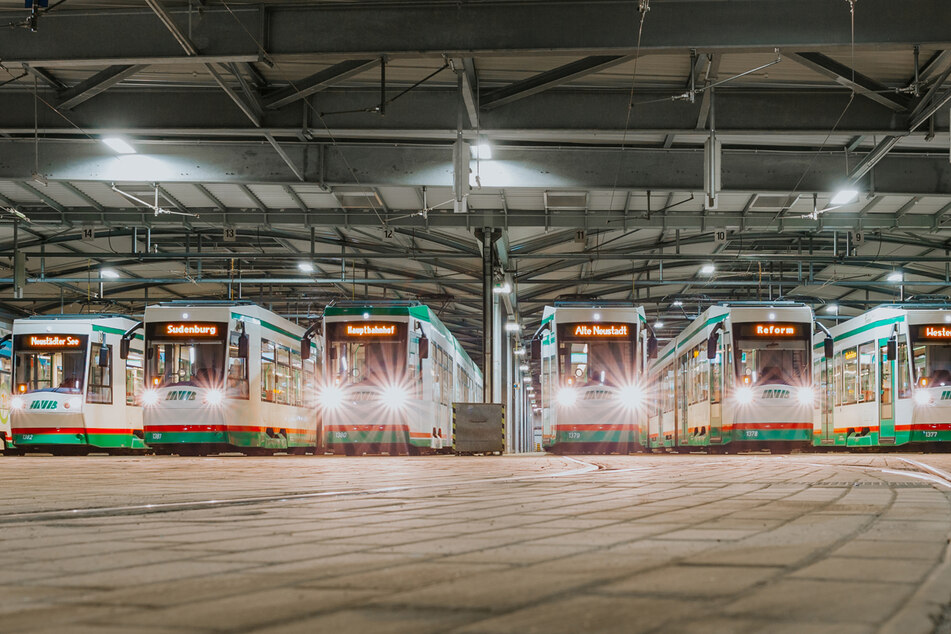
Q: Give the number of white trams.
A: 6